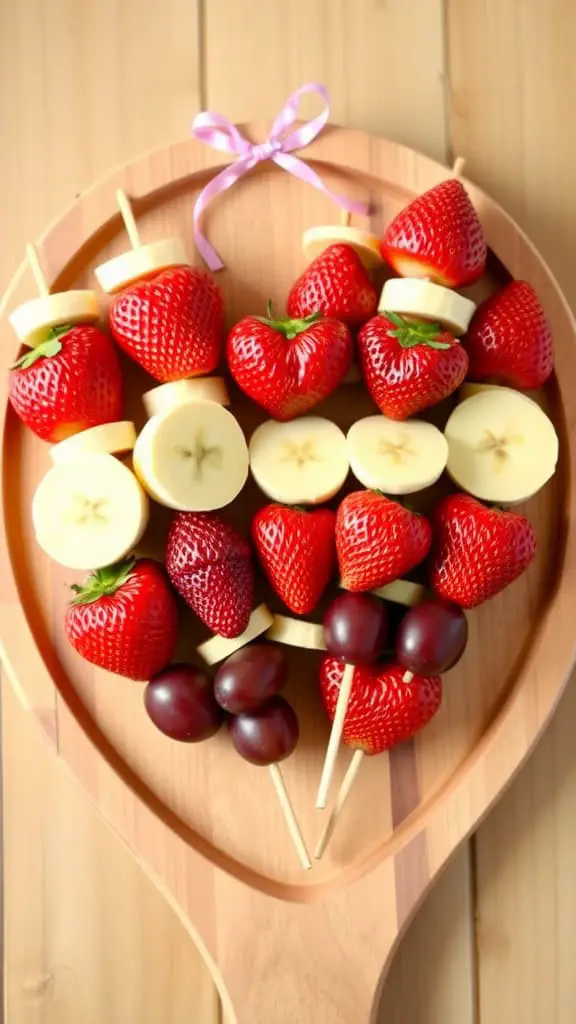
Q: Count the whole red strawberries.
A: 13